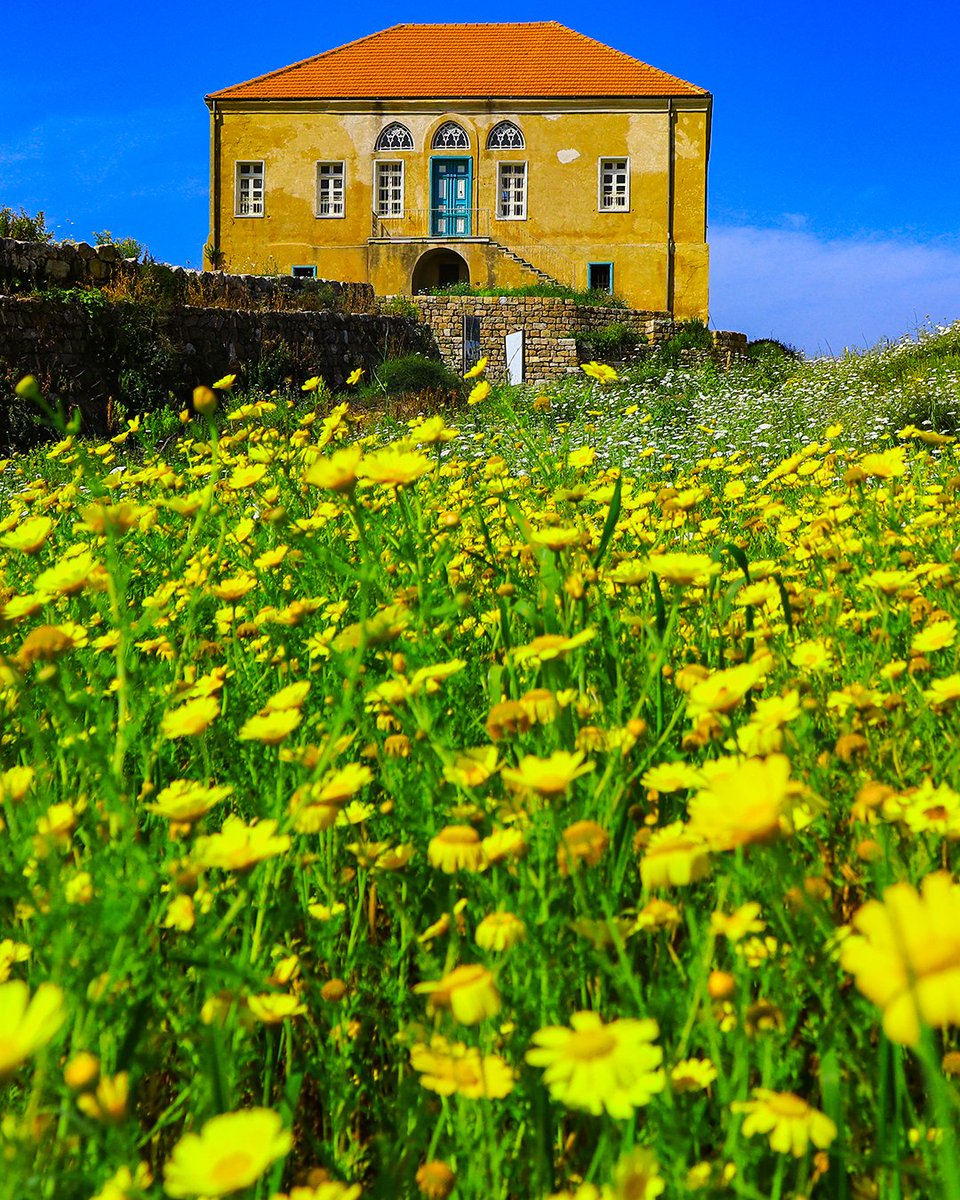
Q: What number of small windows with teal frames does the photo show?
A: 2